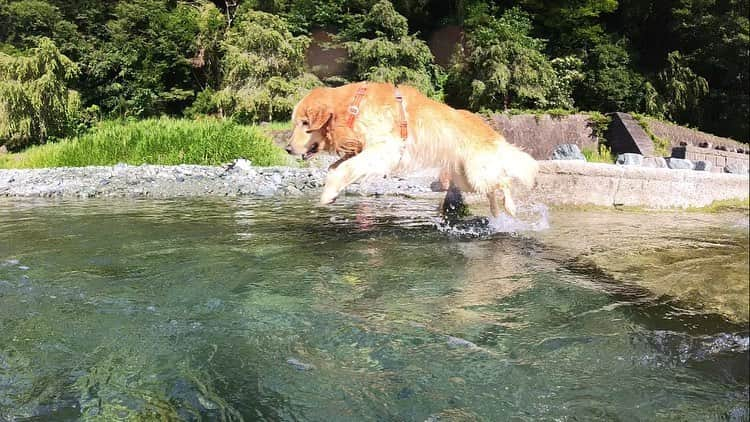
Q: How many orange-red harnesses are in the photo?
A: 1